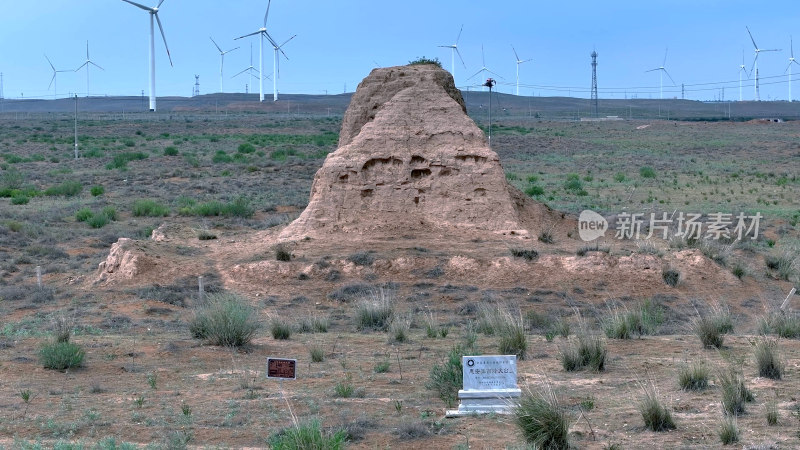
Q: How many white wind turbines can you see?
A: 14